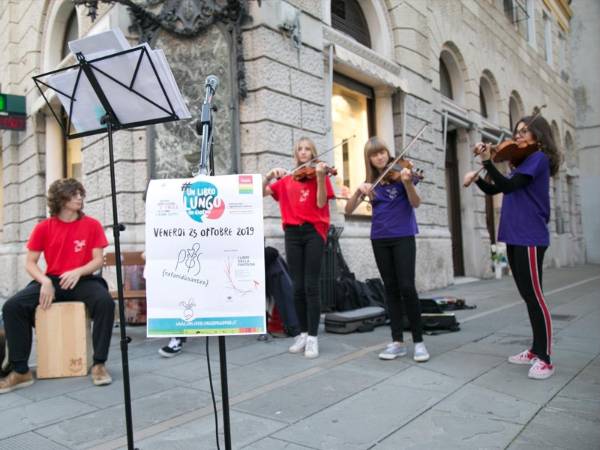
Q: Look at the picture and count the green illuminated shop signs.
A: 1